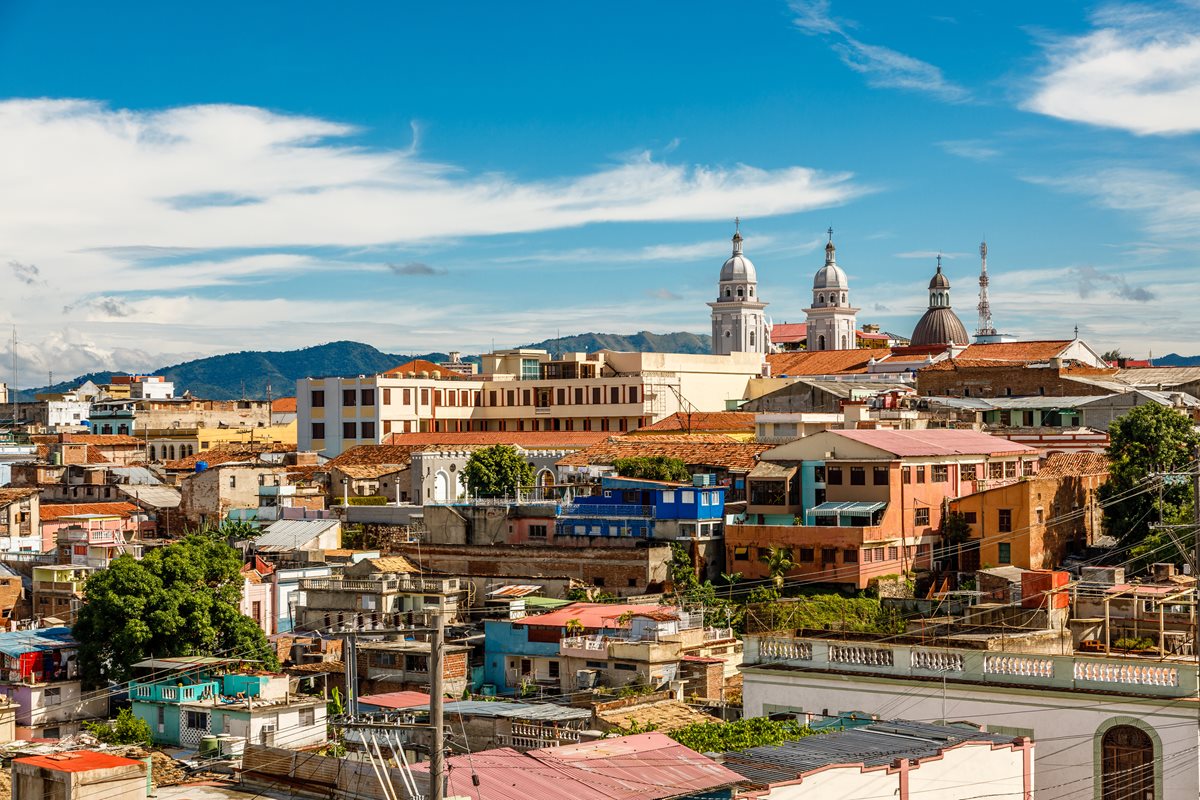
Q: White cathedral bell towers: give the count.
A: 2